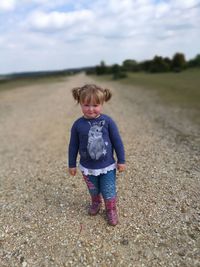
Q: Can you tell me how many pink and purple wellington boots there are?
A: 2